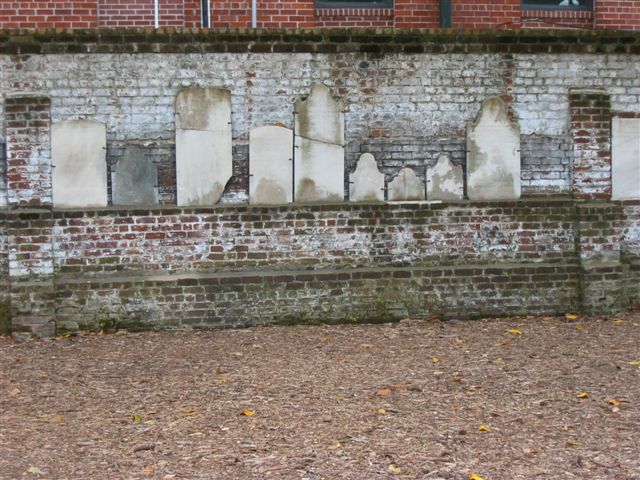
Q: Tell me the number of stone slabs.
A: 10